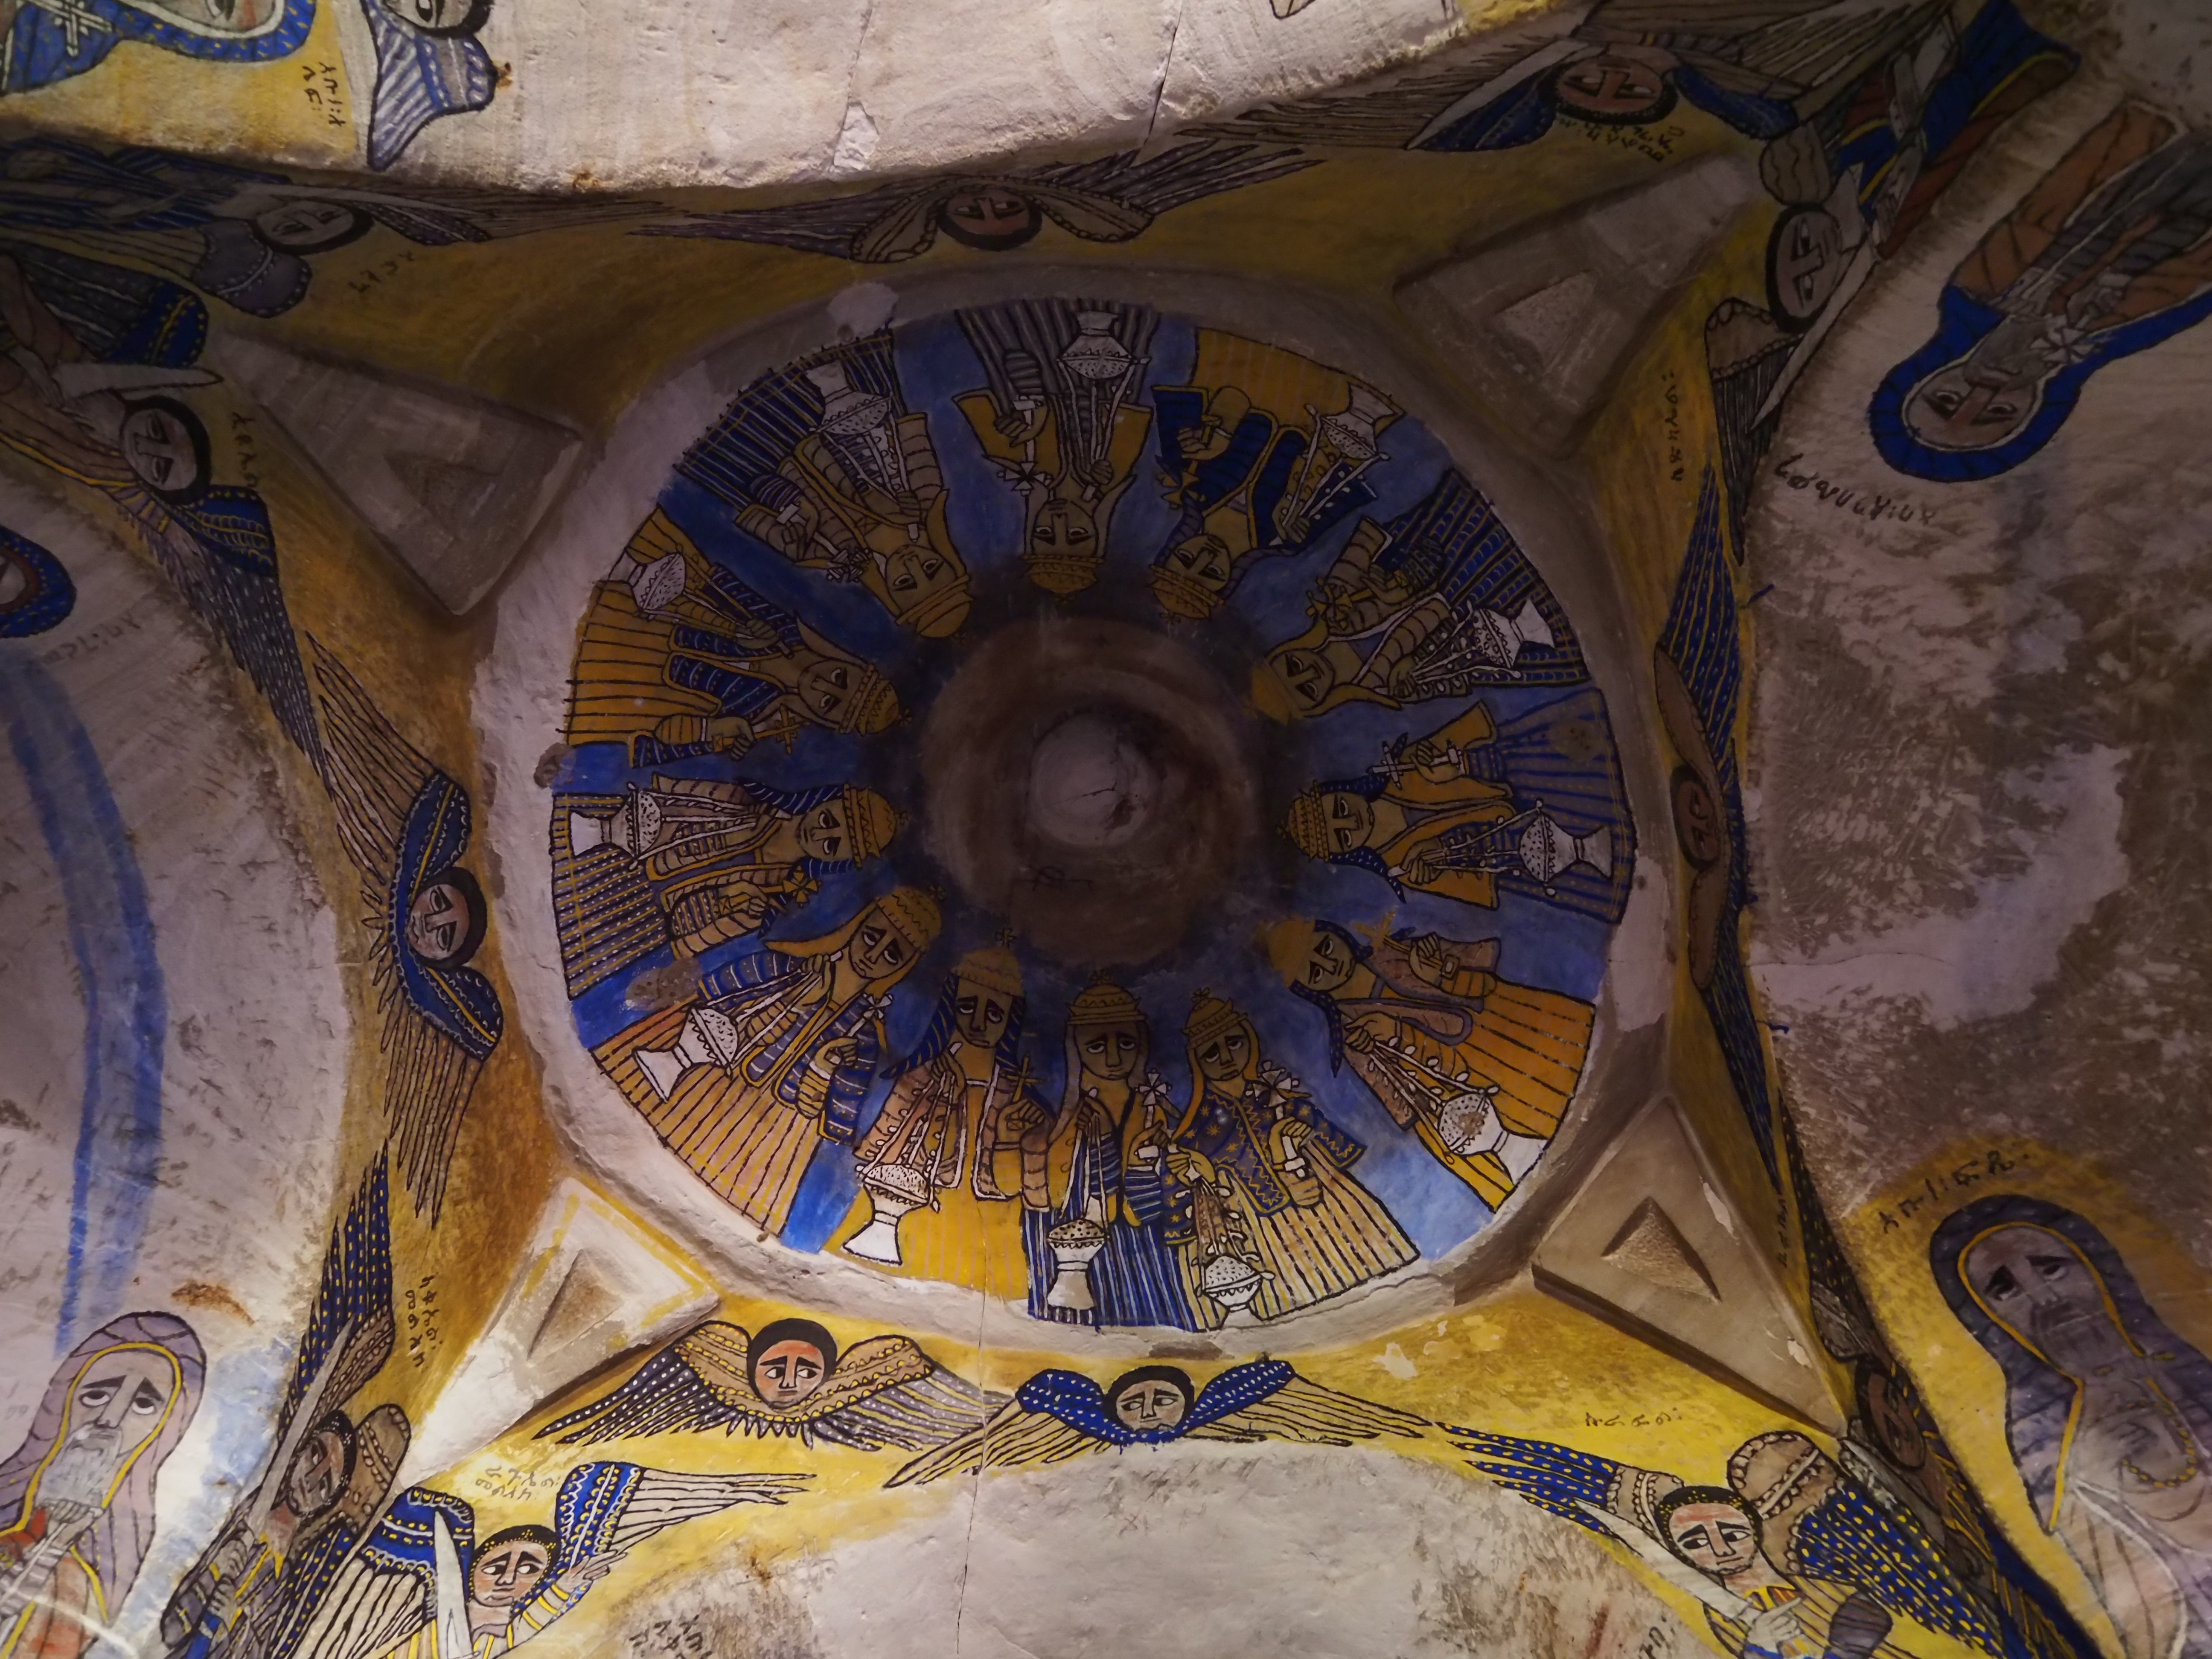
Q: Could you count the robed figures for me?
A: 12